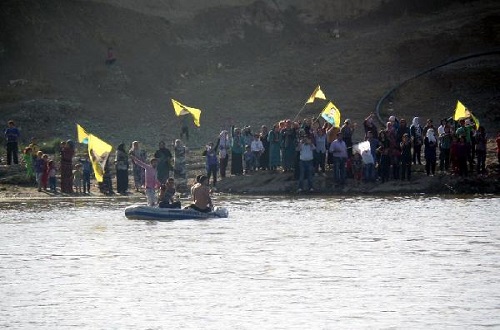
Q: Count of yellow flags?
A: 6